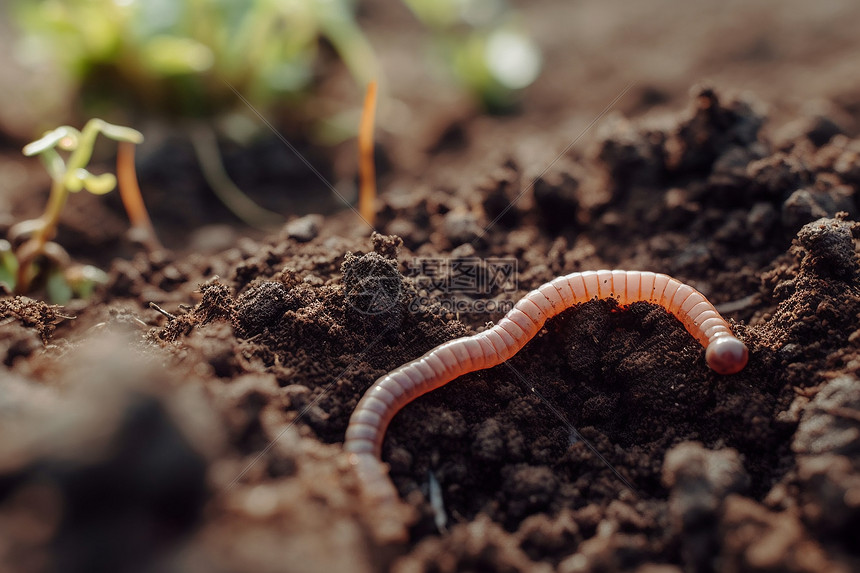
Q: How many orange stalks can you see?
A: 2